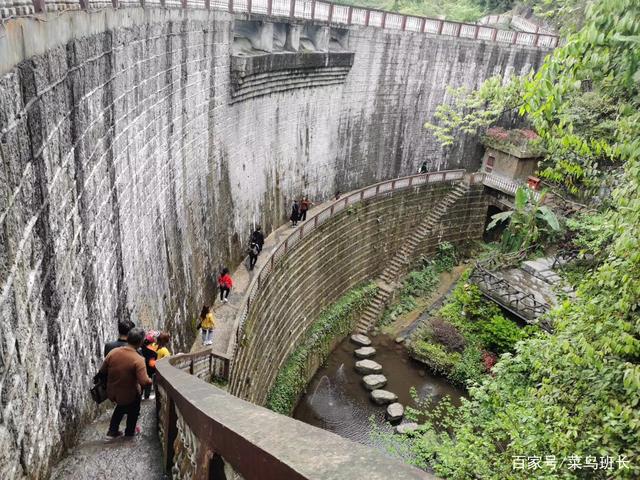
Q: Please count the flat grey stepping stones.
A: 7